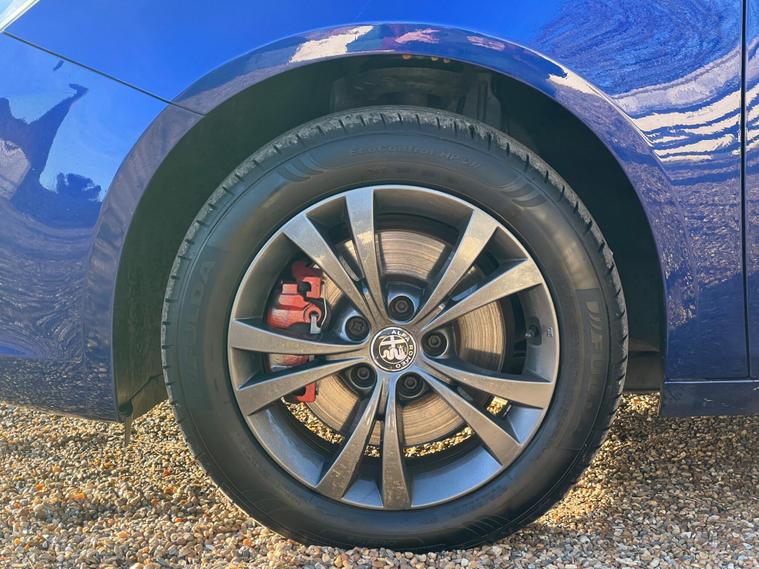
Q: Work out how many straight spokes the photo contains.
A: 10